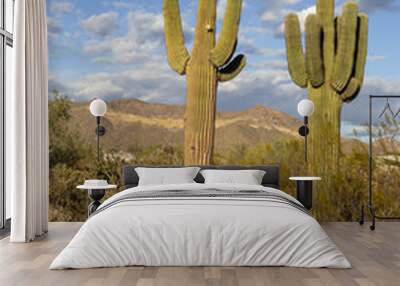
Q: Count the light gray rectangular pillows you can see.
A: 2